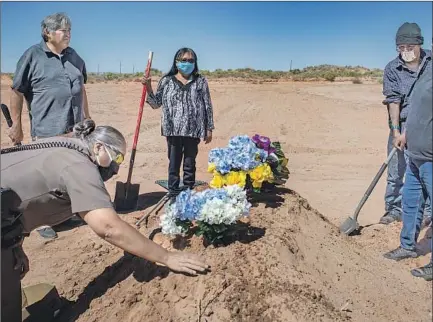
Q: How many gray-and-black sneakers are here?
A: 2